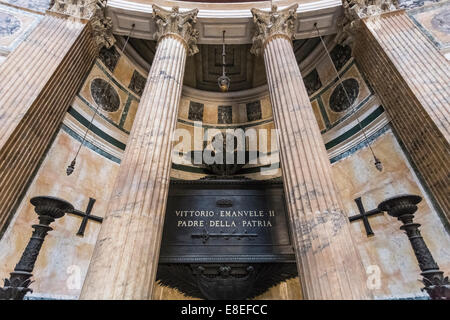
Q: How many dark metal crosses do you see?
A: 2